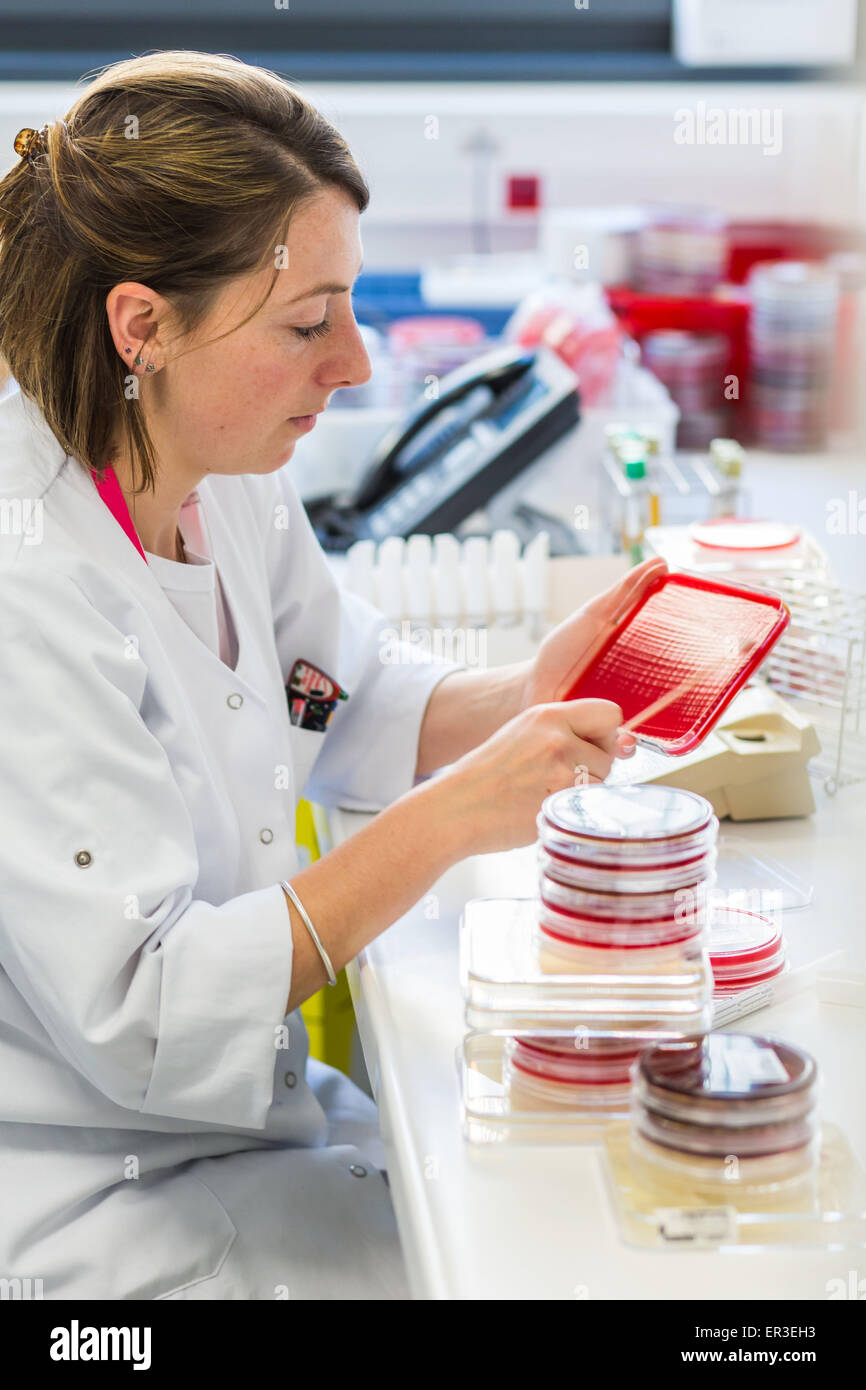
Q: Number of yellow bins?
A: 1